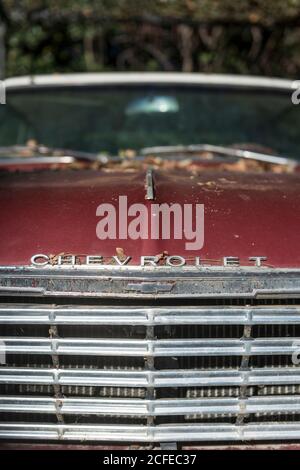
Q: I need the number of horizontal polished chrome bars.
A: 5